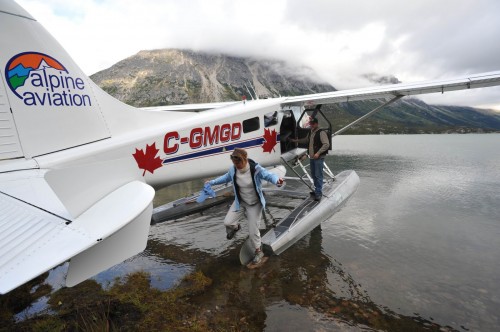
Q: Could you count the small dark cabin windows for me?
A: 2